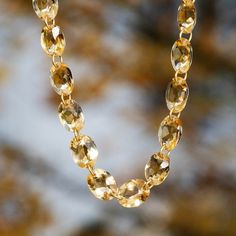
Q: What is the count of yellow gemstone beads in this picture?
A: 12